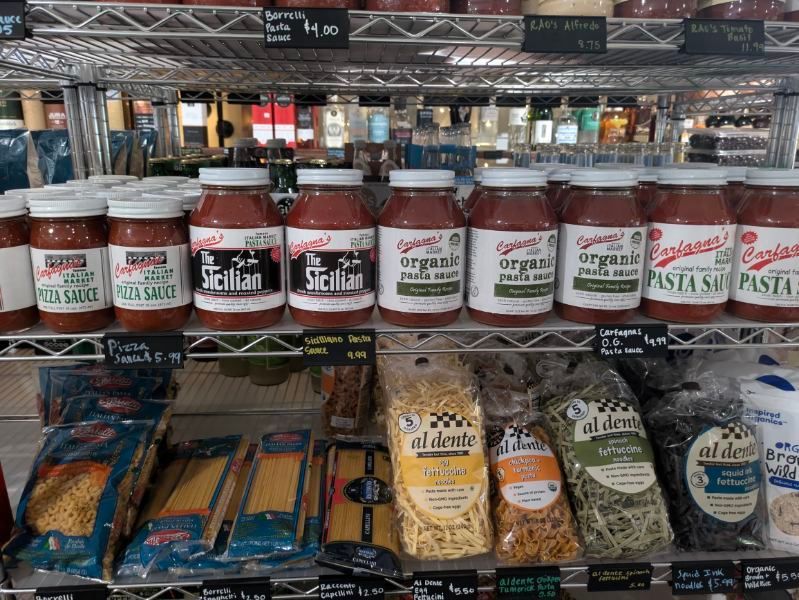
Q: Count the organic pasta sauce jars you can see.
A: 3